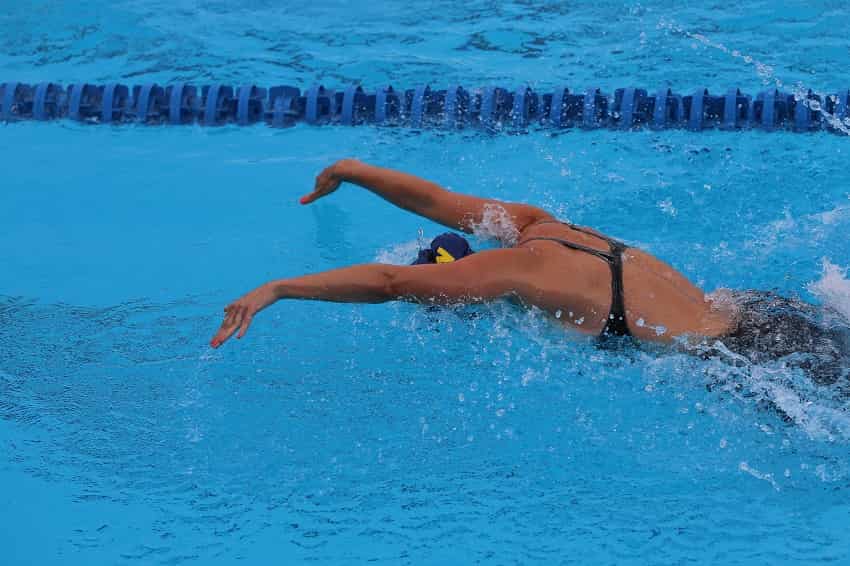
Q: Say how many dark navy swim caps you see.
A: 1